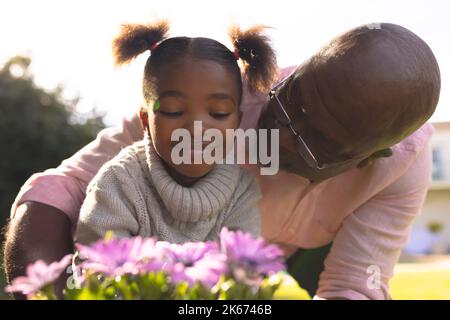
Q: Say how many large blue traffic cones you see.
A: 0